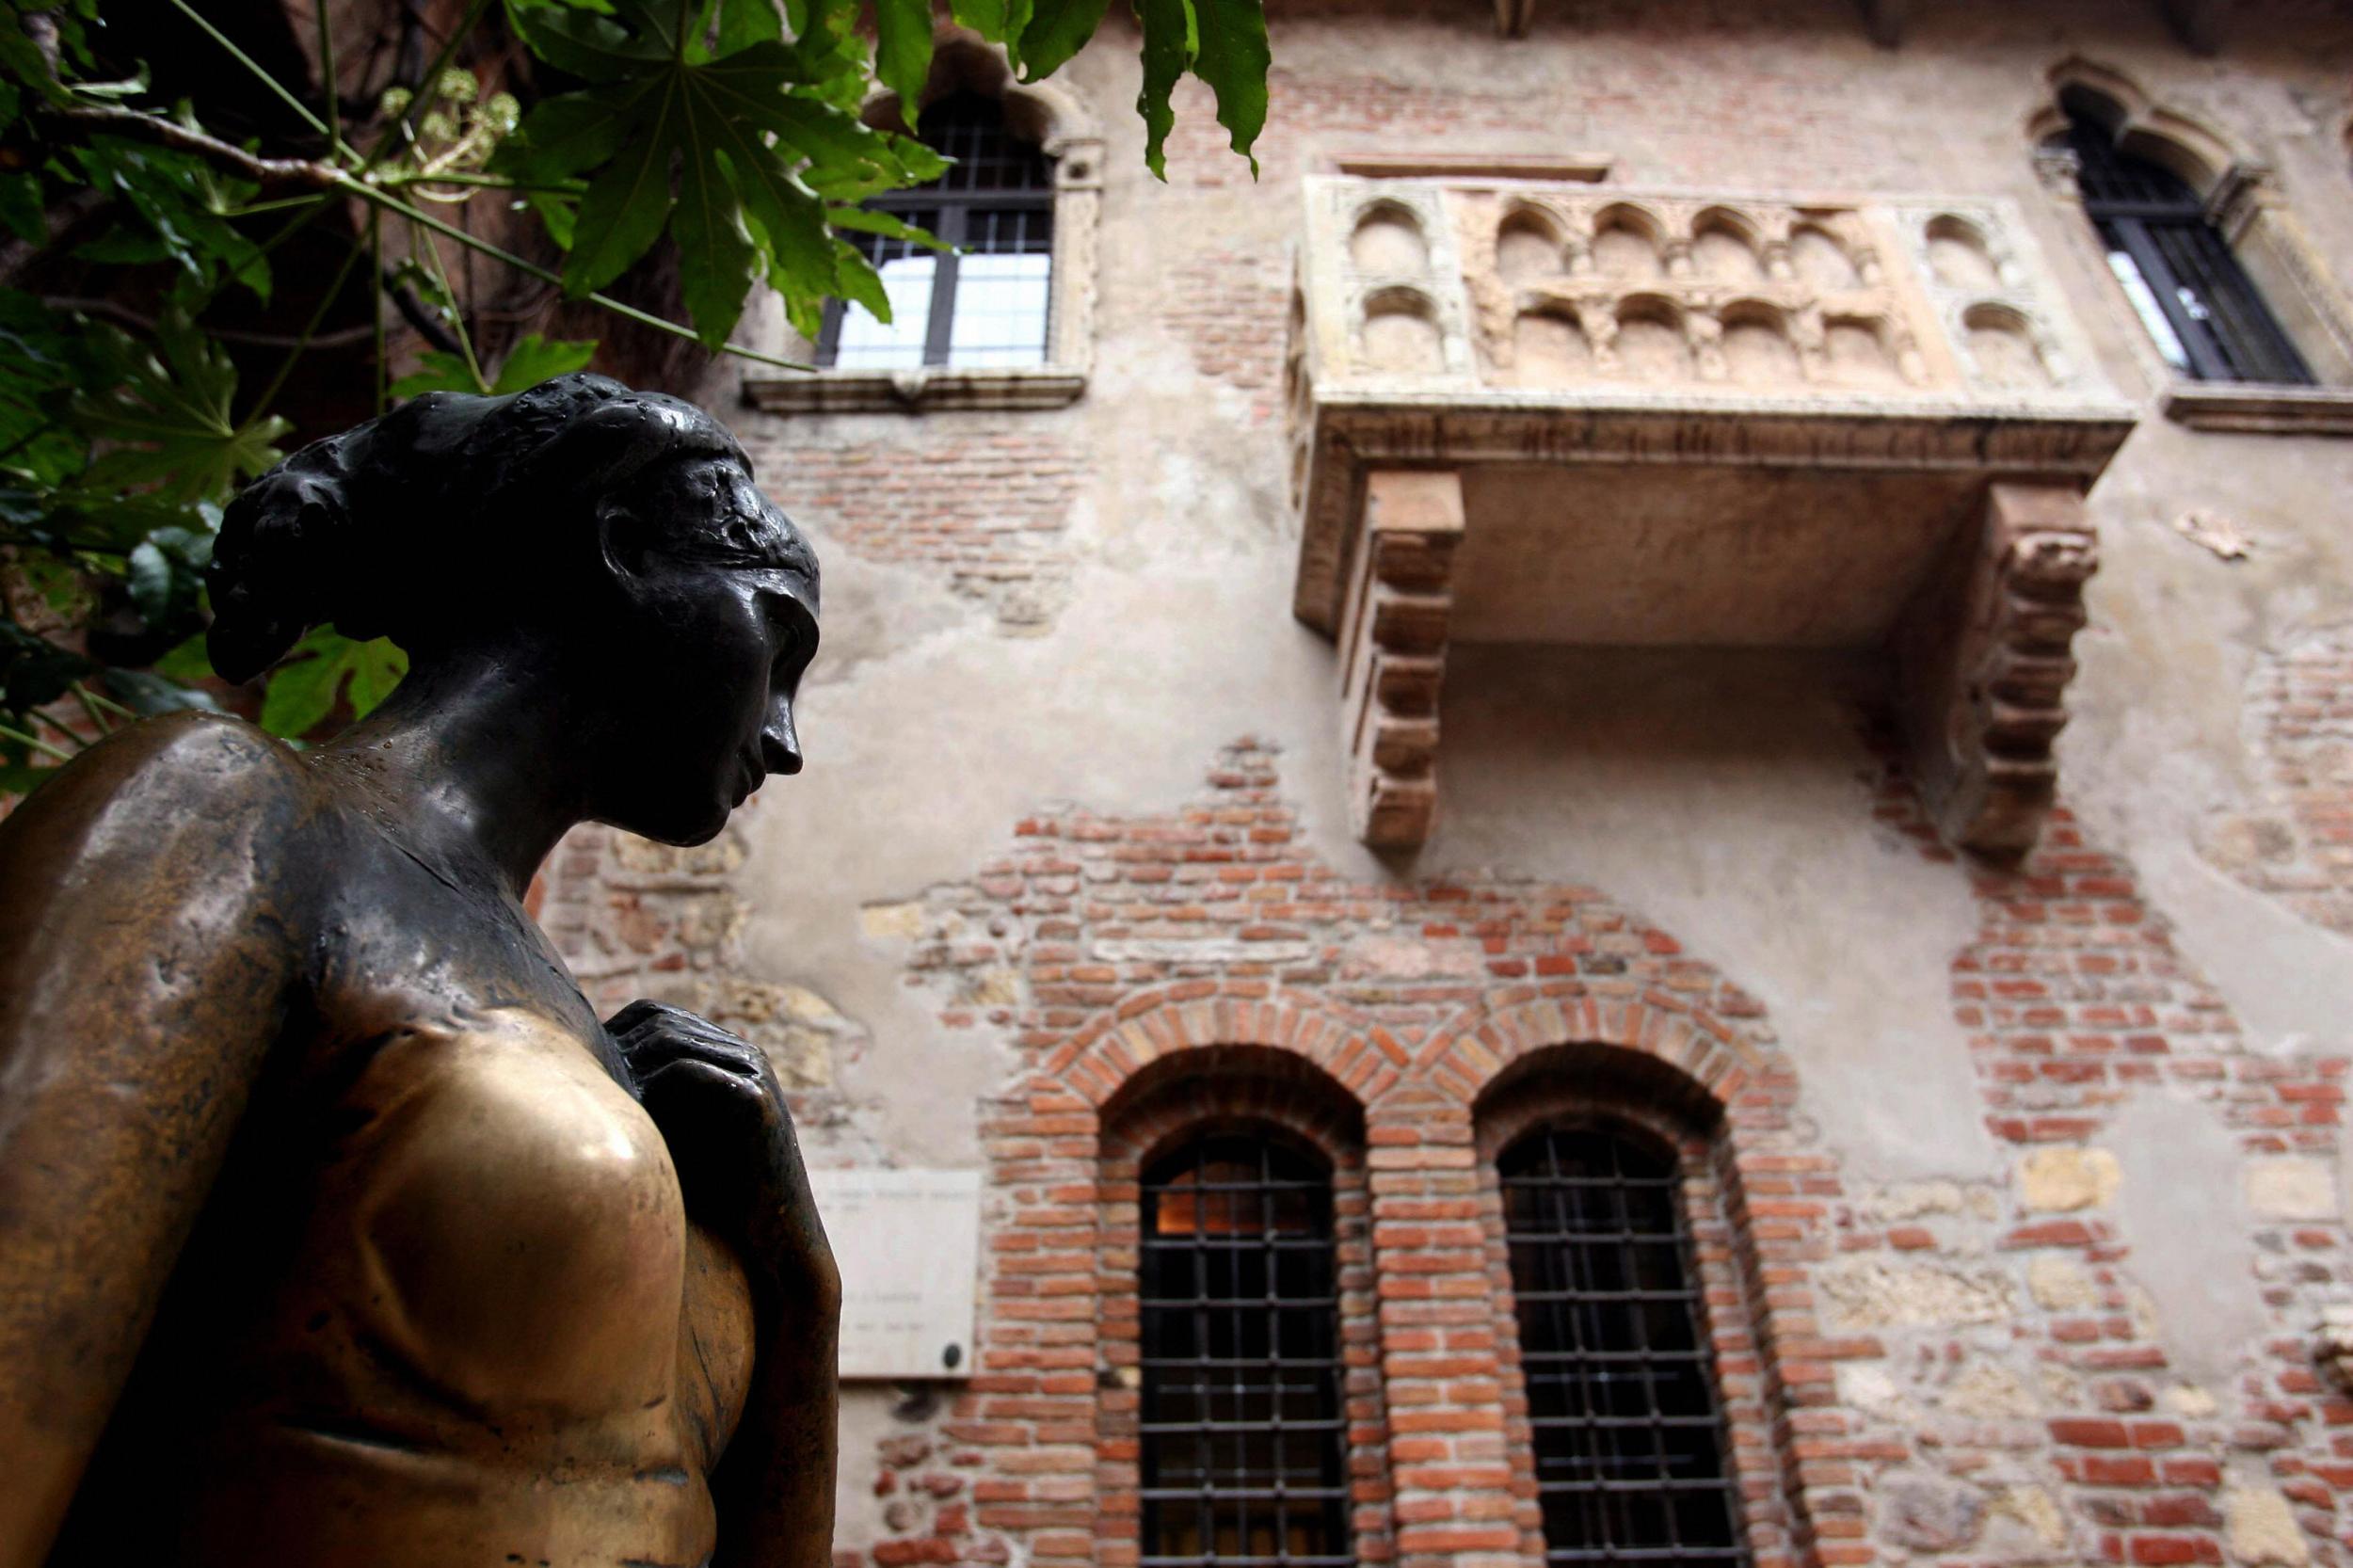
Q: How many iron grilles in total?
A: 2